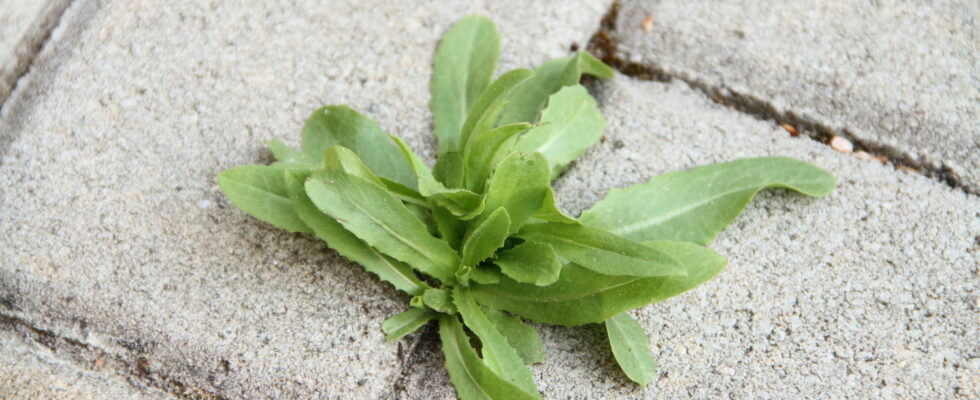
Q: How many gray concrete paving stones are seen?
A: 5